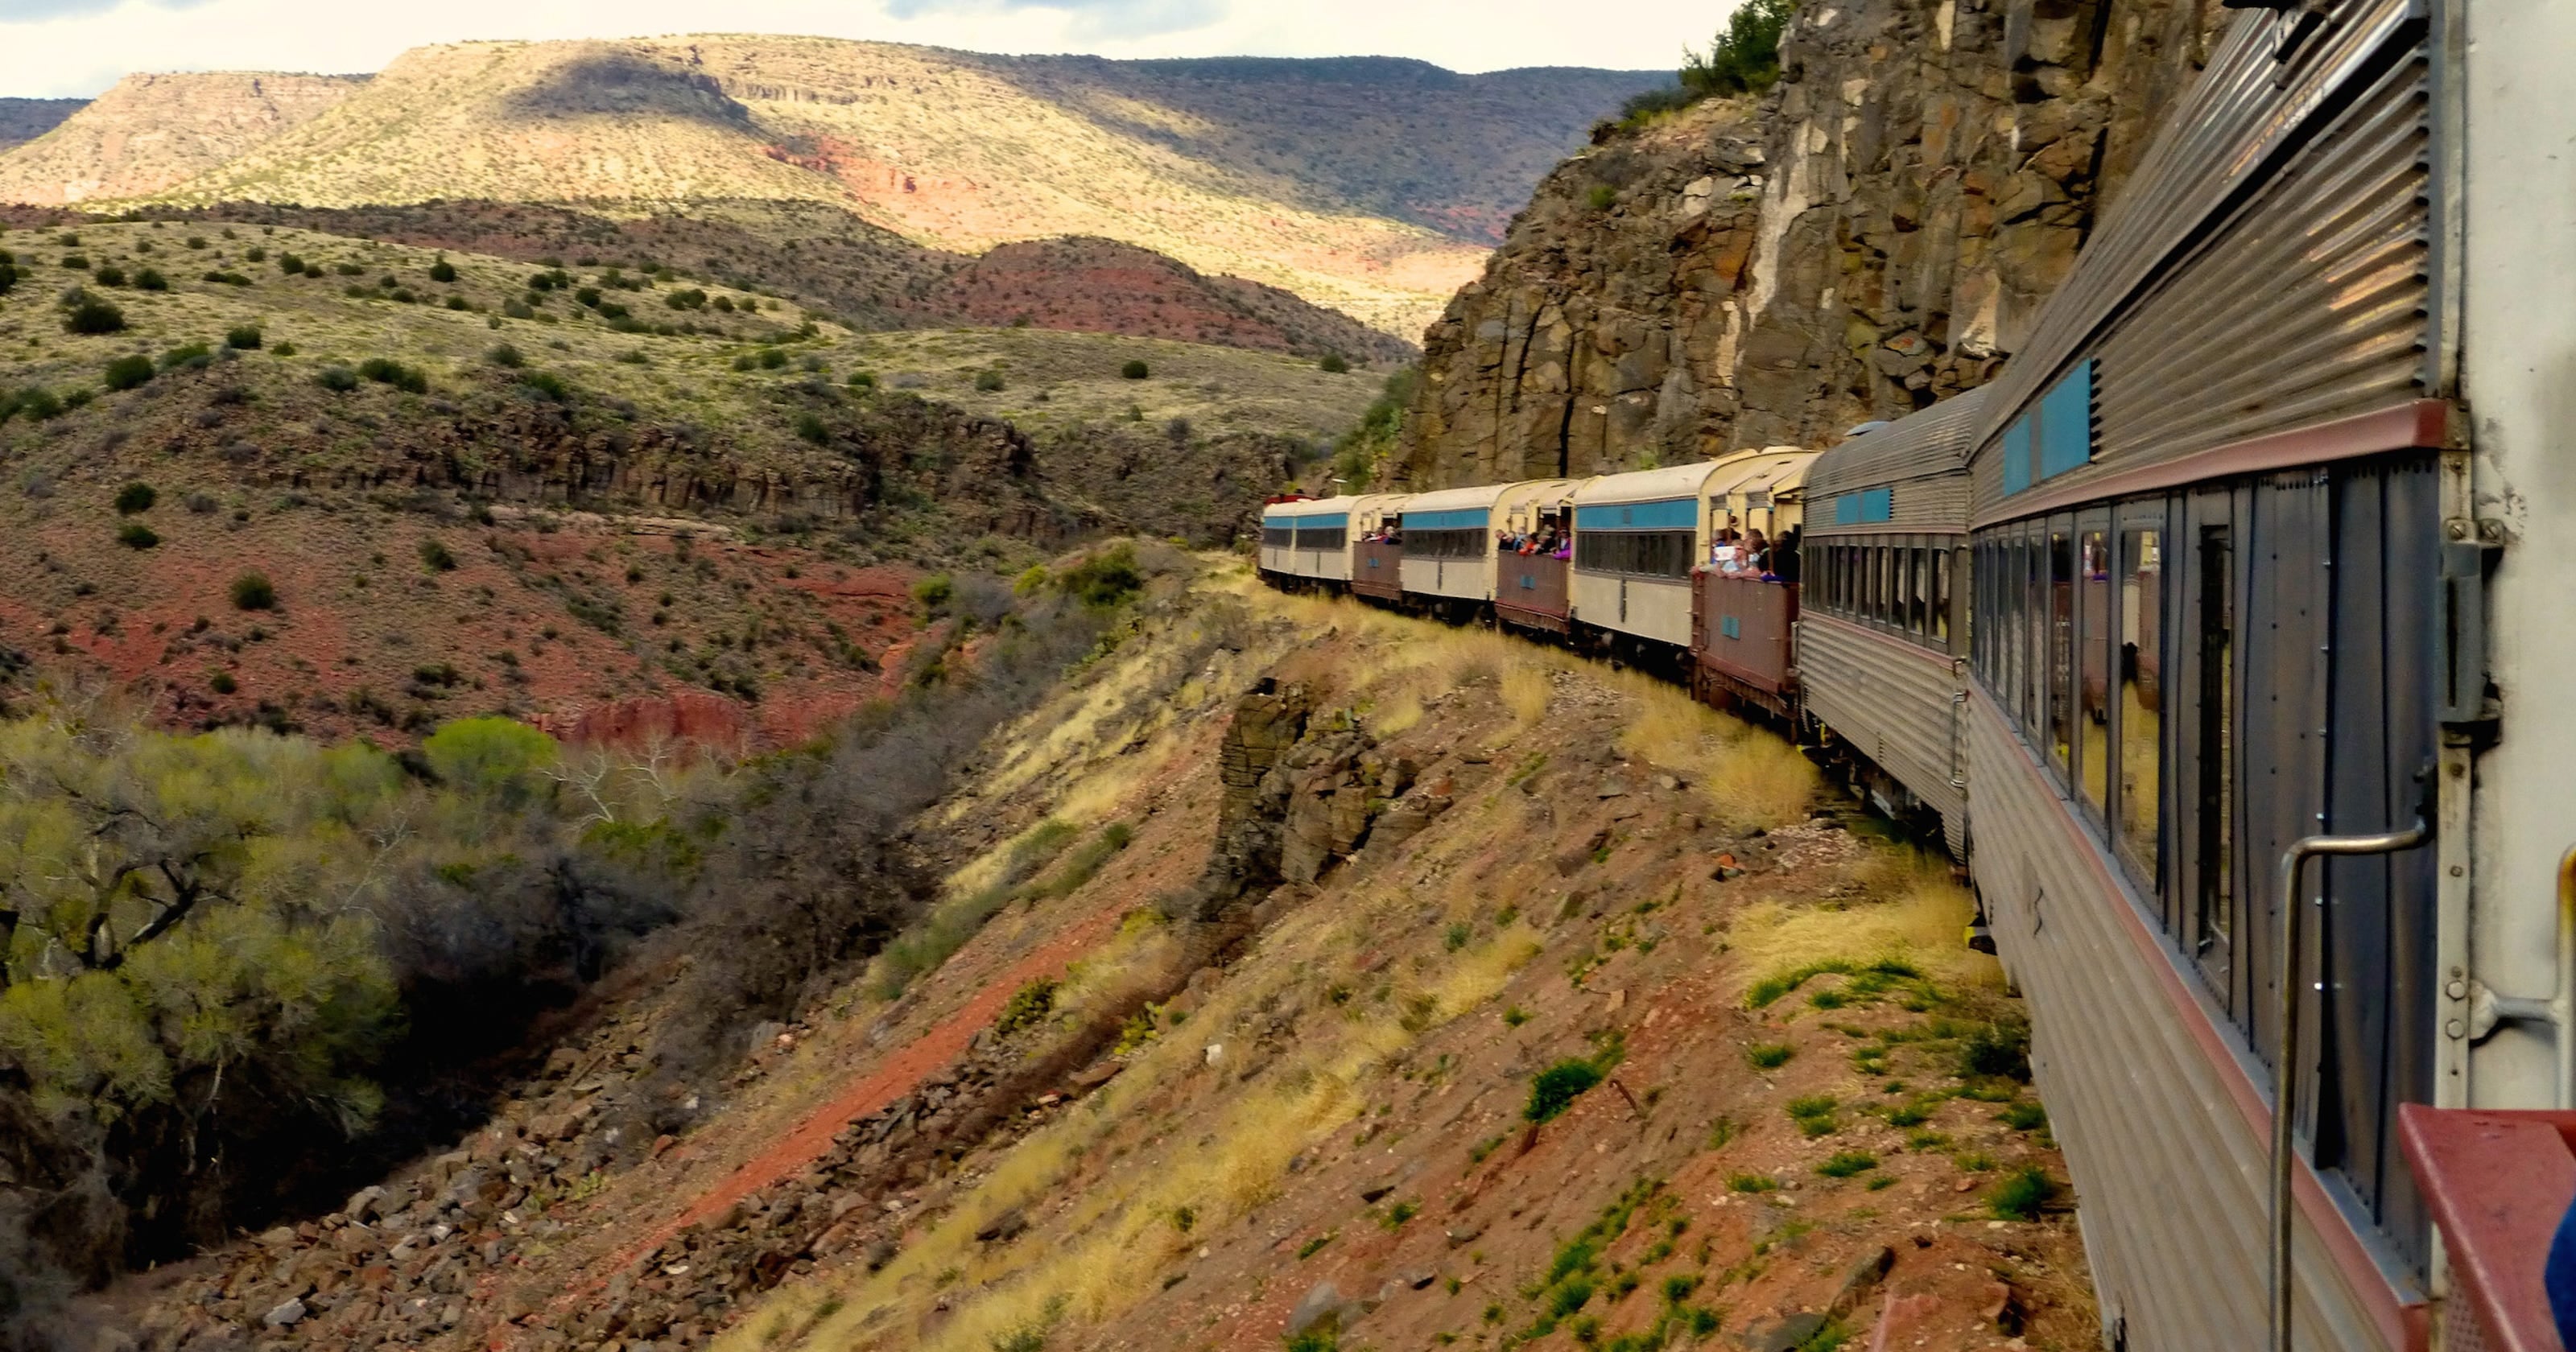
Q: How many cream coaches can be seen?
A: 4